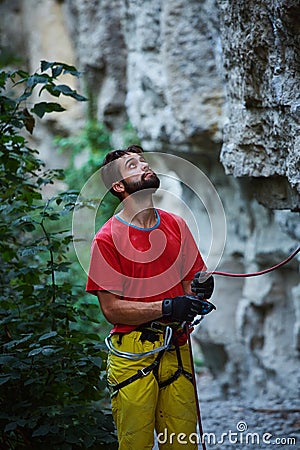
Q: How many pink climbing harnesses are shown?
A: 0